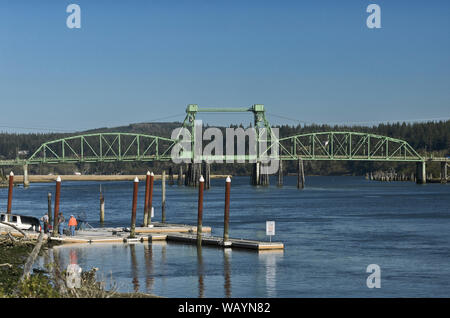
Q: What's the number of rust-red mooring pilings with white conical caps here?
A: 7